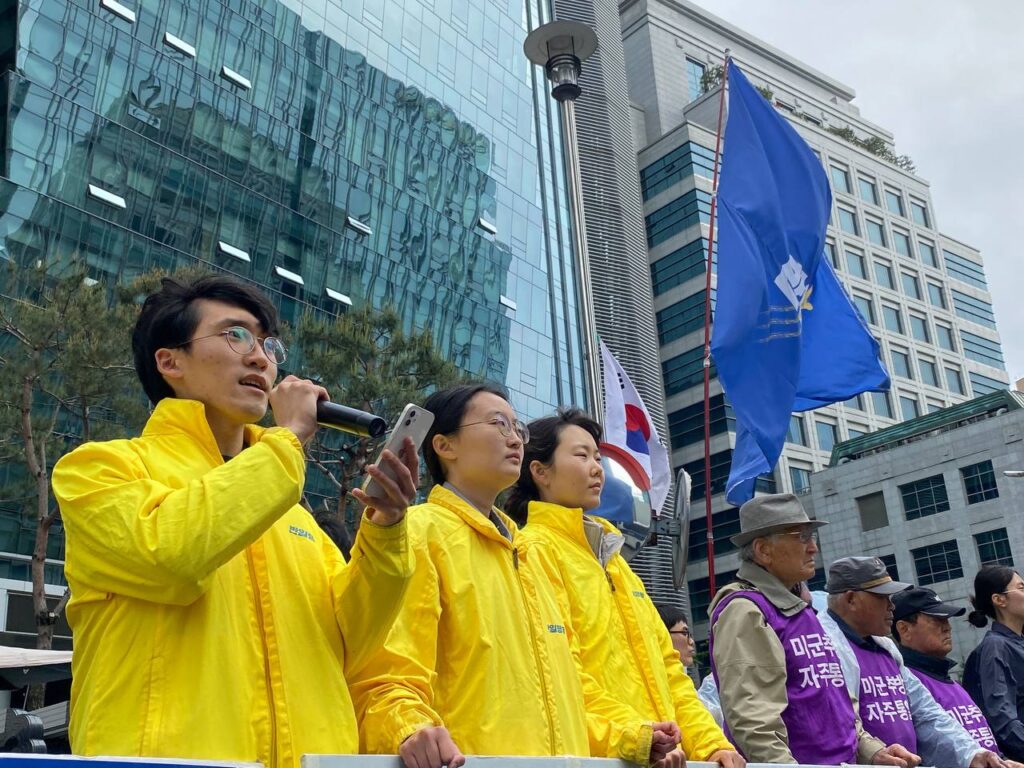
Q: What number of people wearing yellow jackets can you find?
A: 3